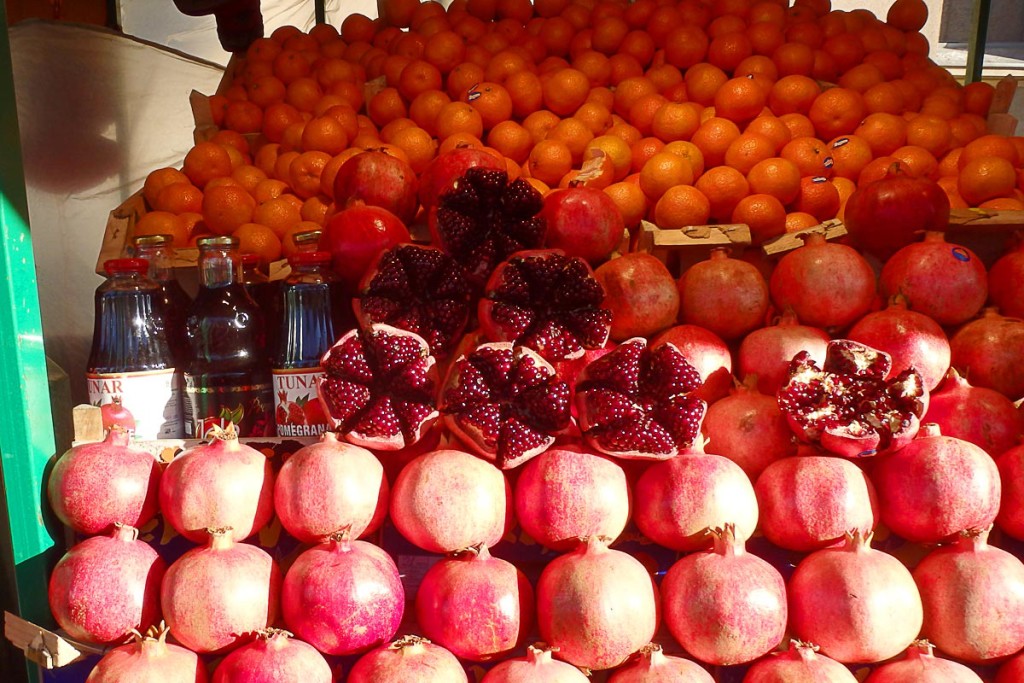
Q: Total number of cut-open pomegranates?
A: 7